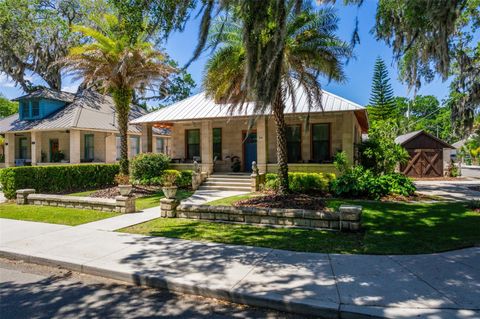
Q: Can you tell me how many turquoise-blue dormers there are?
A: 1